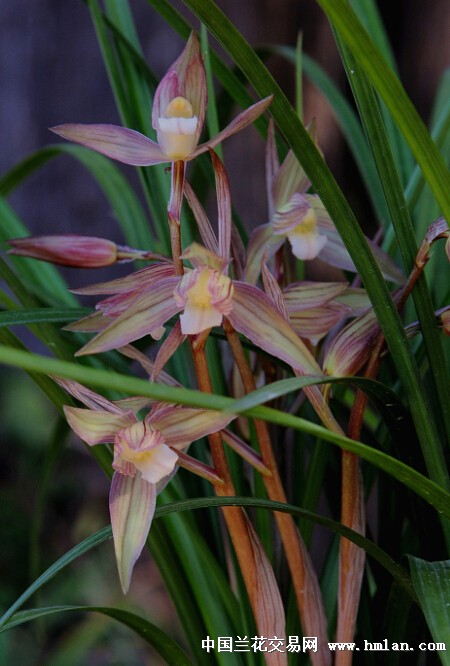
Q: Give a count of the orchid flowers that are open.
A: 4